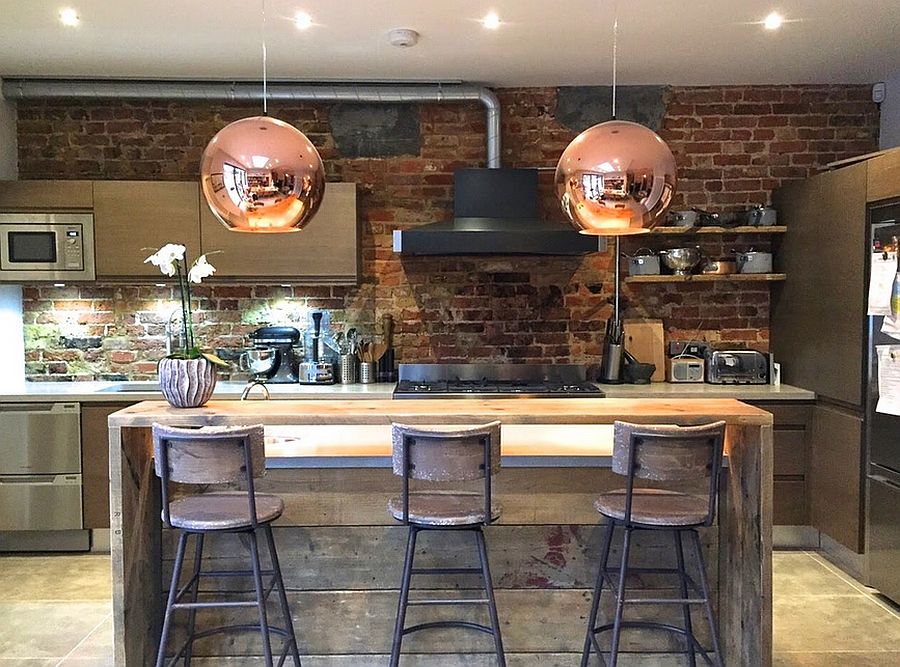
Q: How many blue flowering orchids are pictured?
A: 0